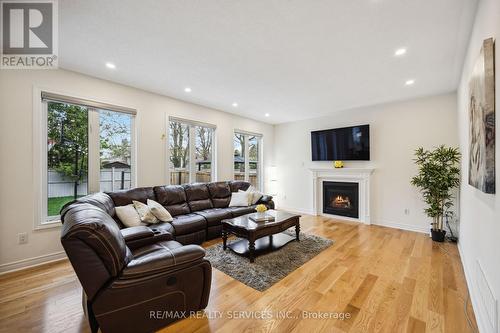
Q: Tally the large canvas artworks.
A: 1